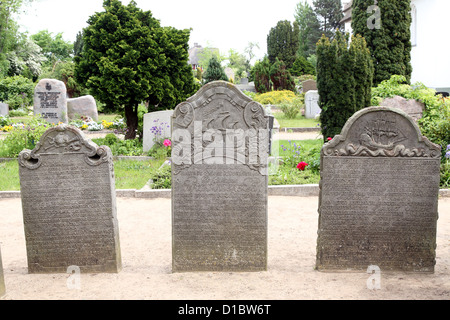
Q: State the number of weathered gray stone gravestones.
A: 3